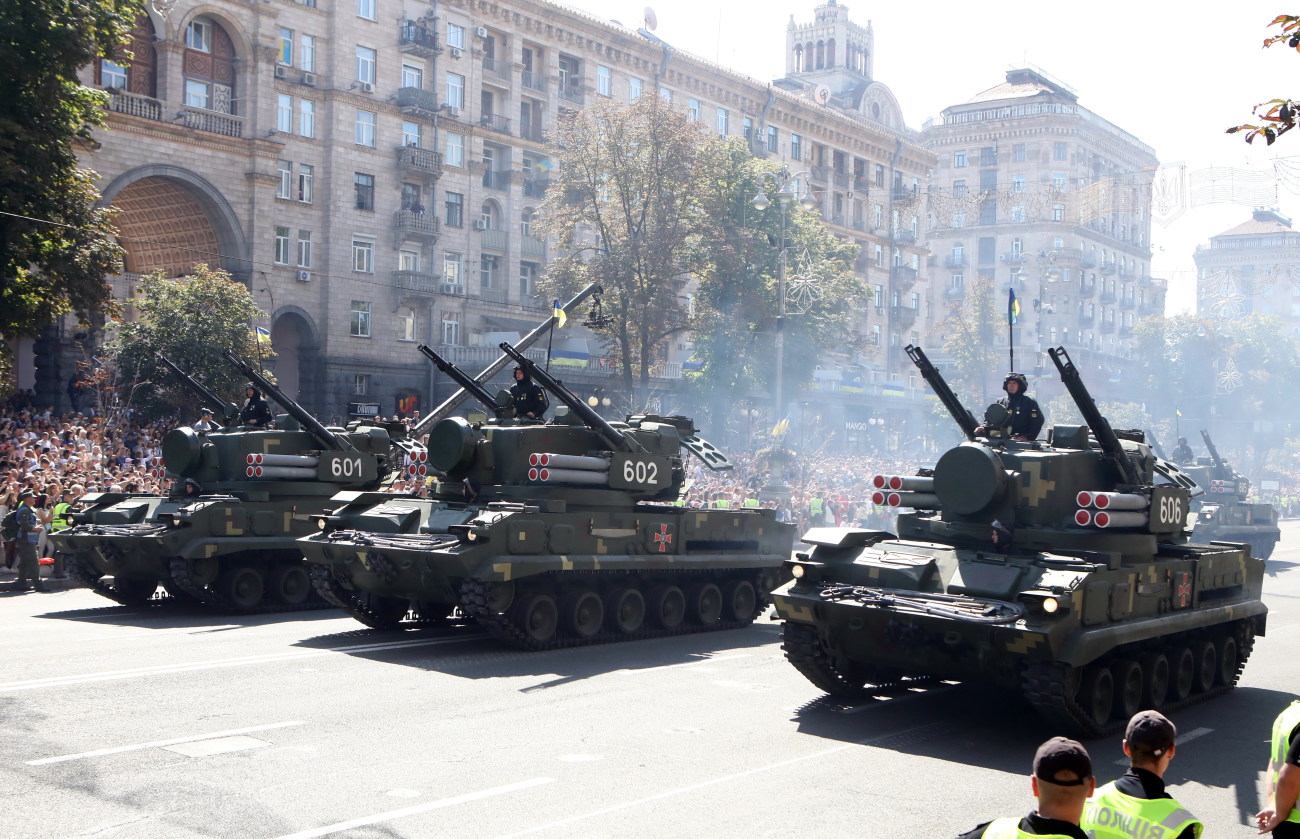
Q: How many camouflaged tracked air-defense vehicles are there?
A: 4